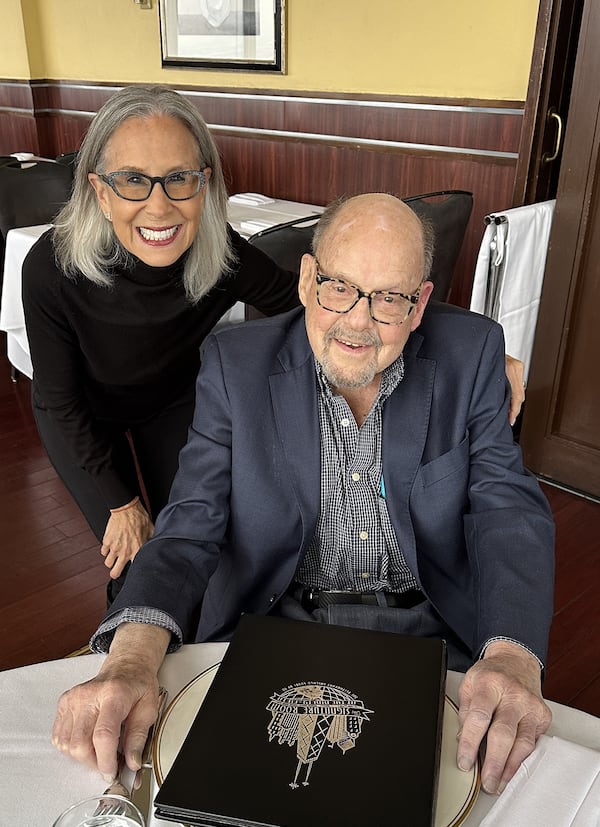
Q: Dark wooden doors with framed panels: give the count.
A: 1